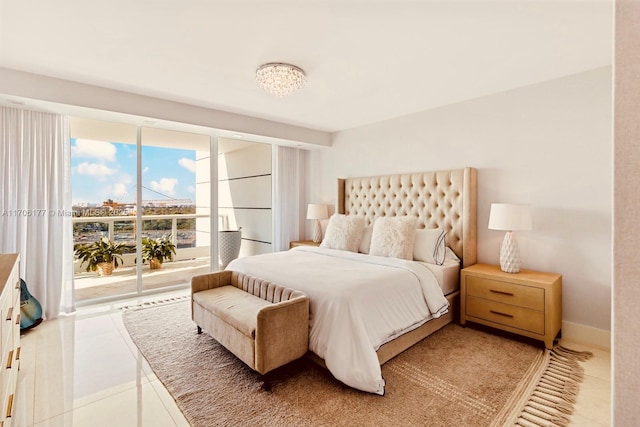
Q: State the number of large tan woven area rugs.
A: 1